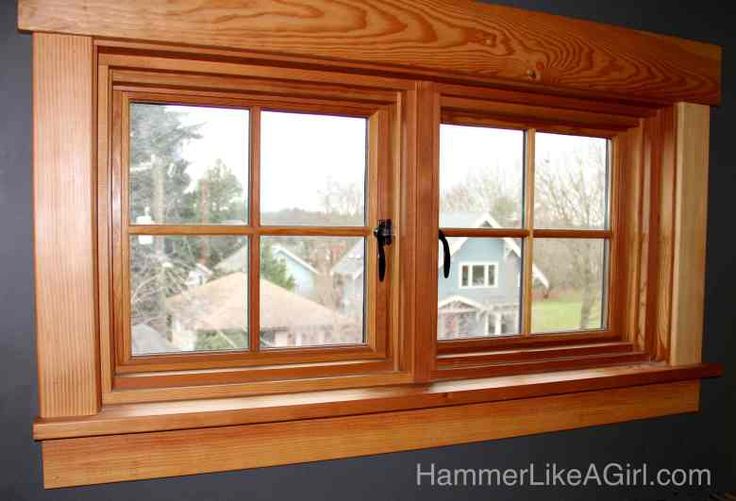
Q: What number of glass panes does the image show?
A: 8